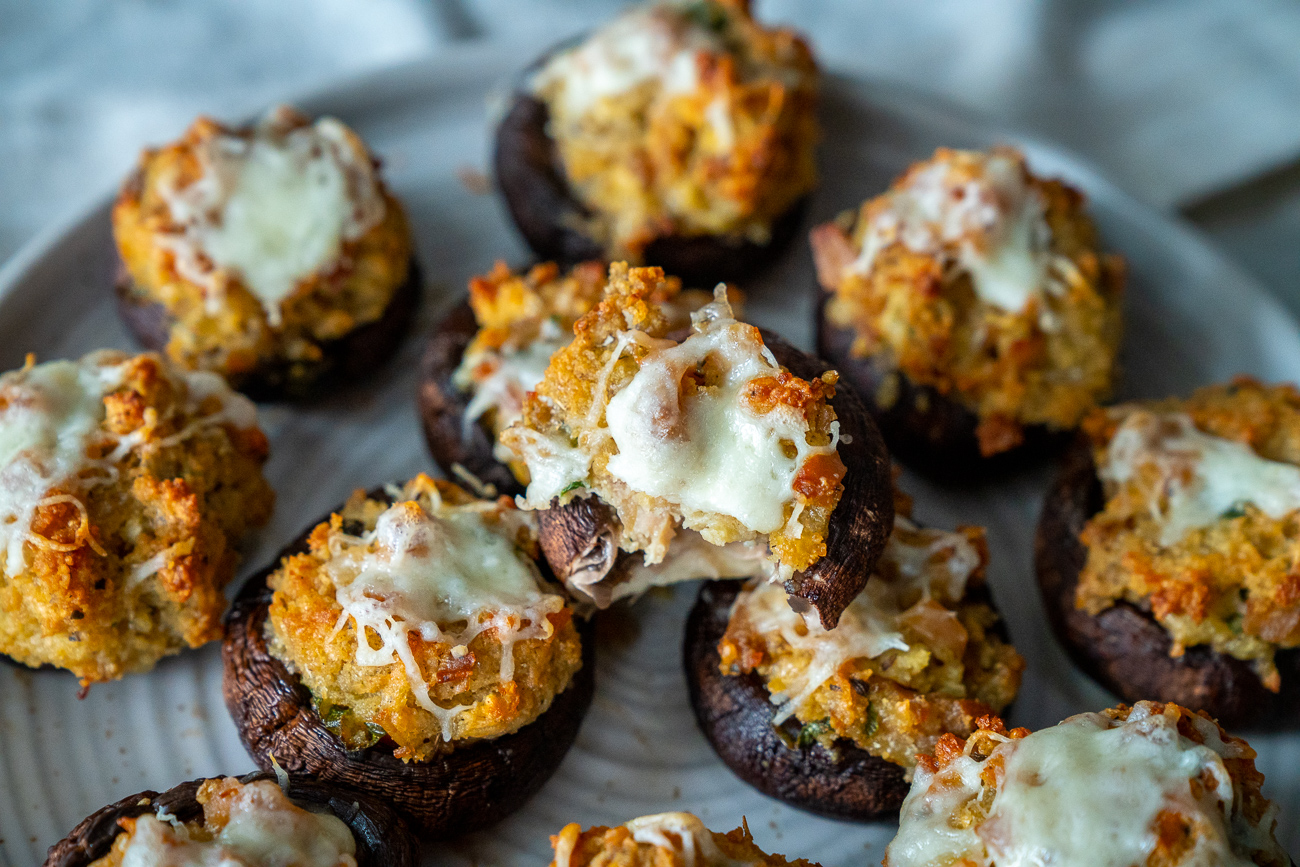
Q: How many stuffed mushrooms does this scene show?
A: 12